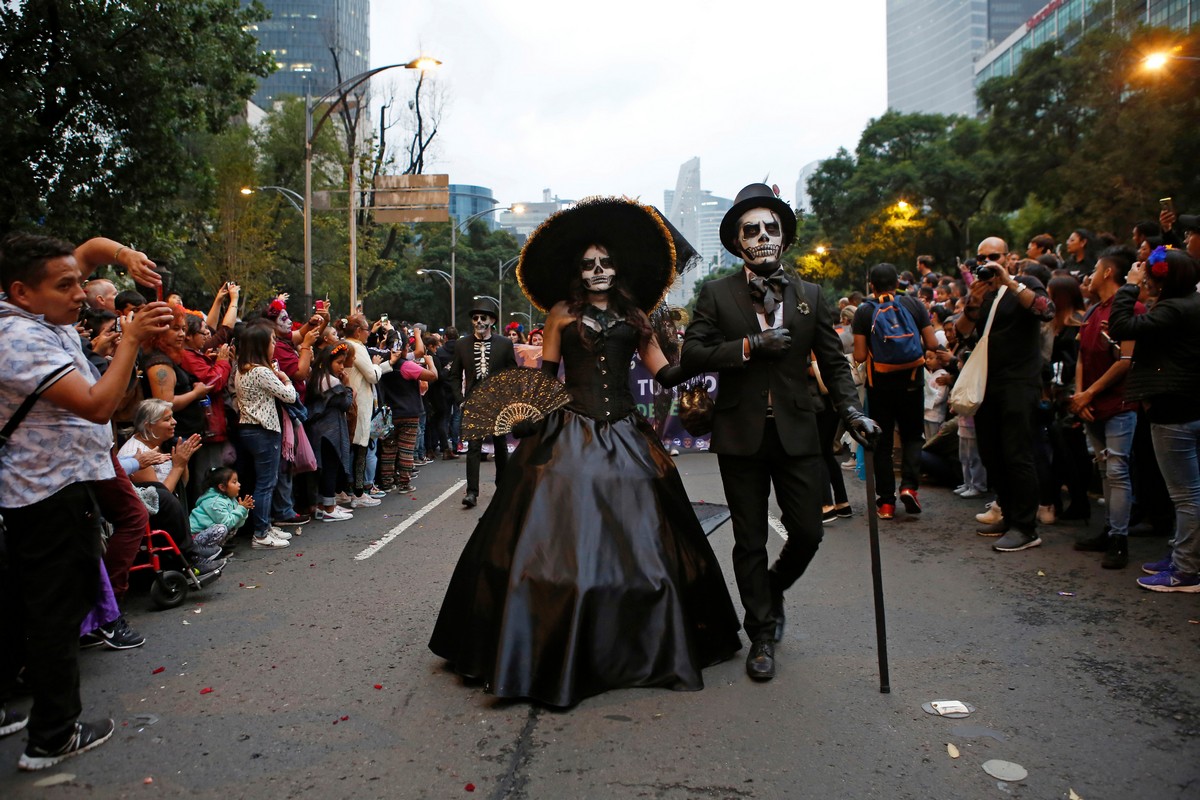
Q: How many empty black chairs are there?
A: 0